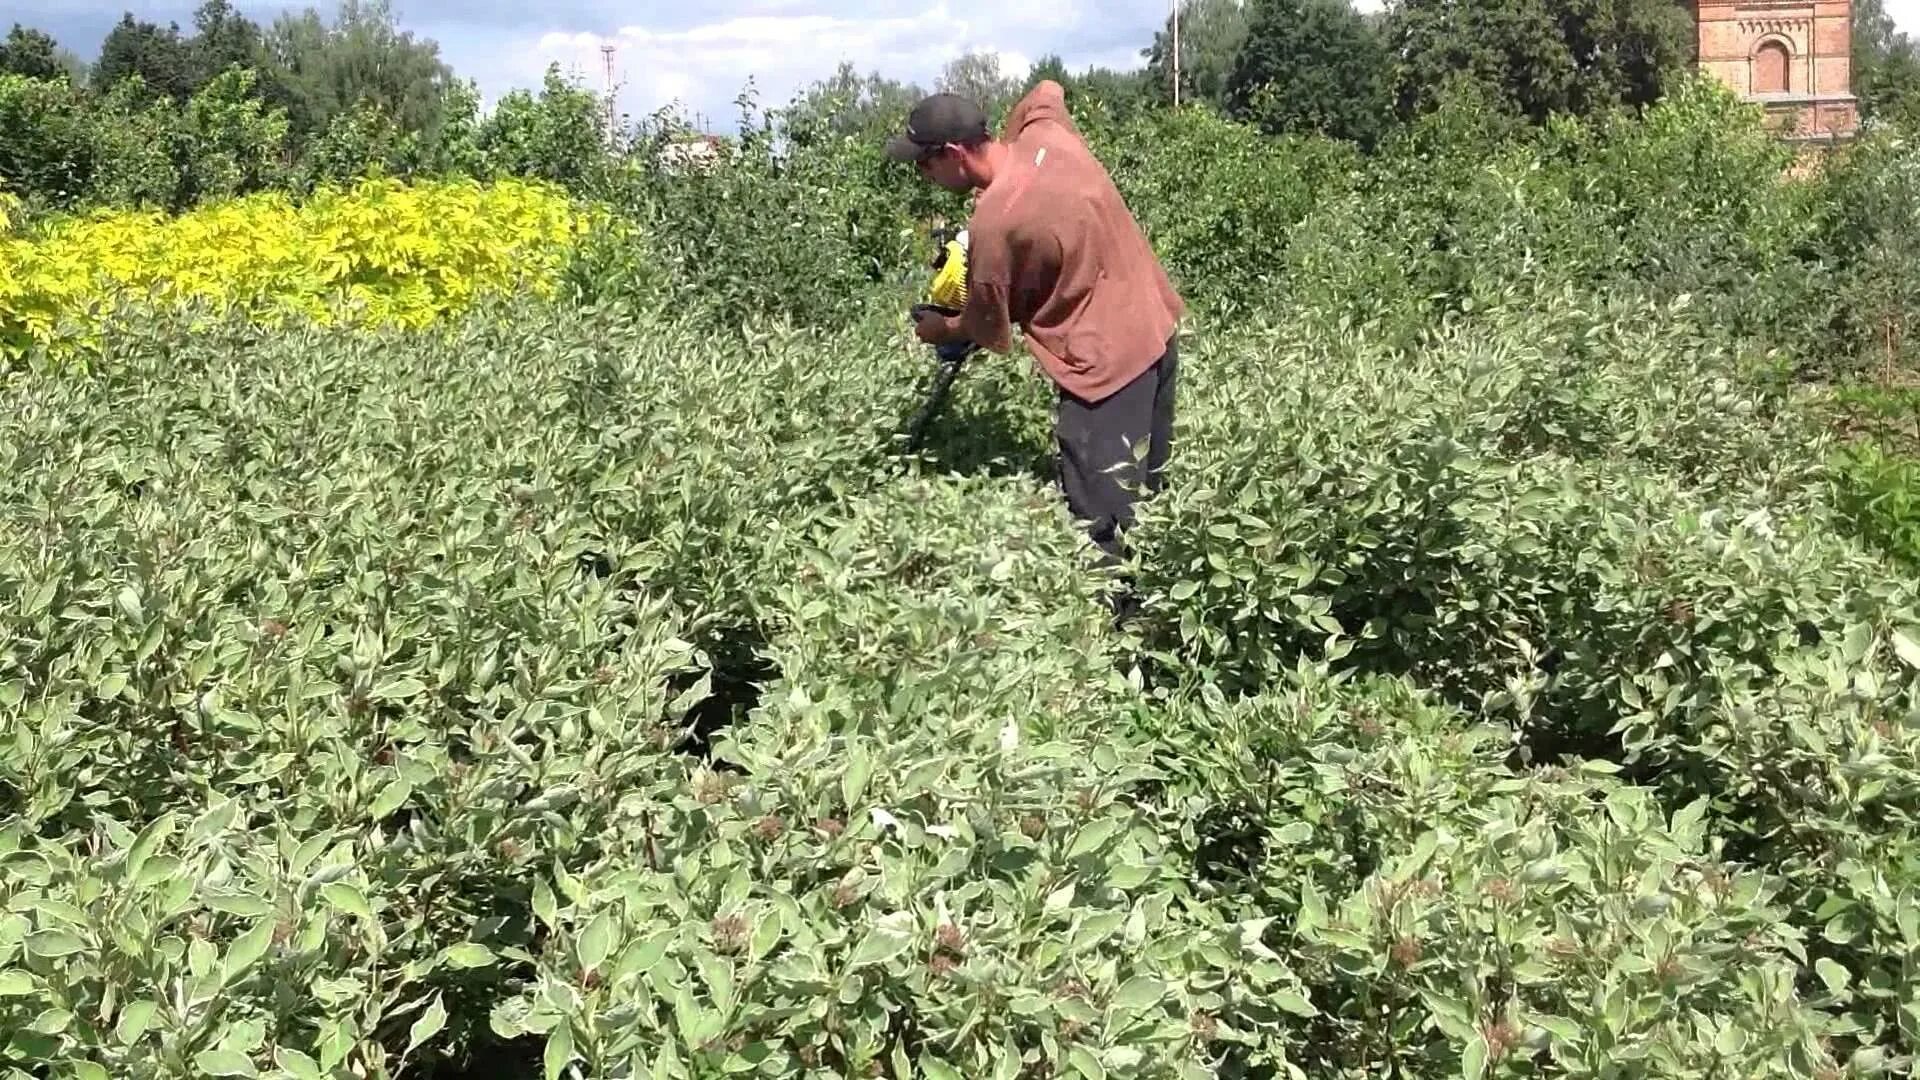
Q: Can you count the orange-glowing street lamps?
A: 0